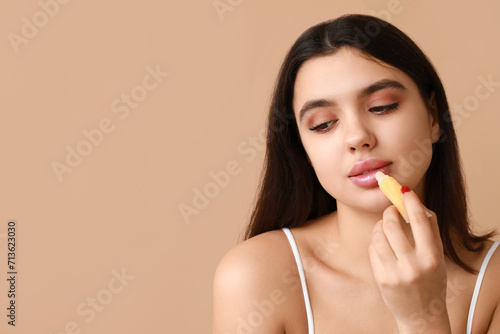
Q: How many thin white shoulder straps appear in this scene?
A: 2